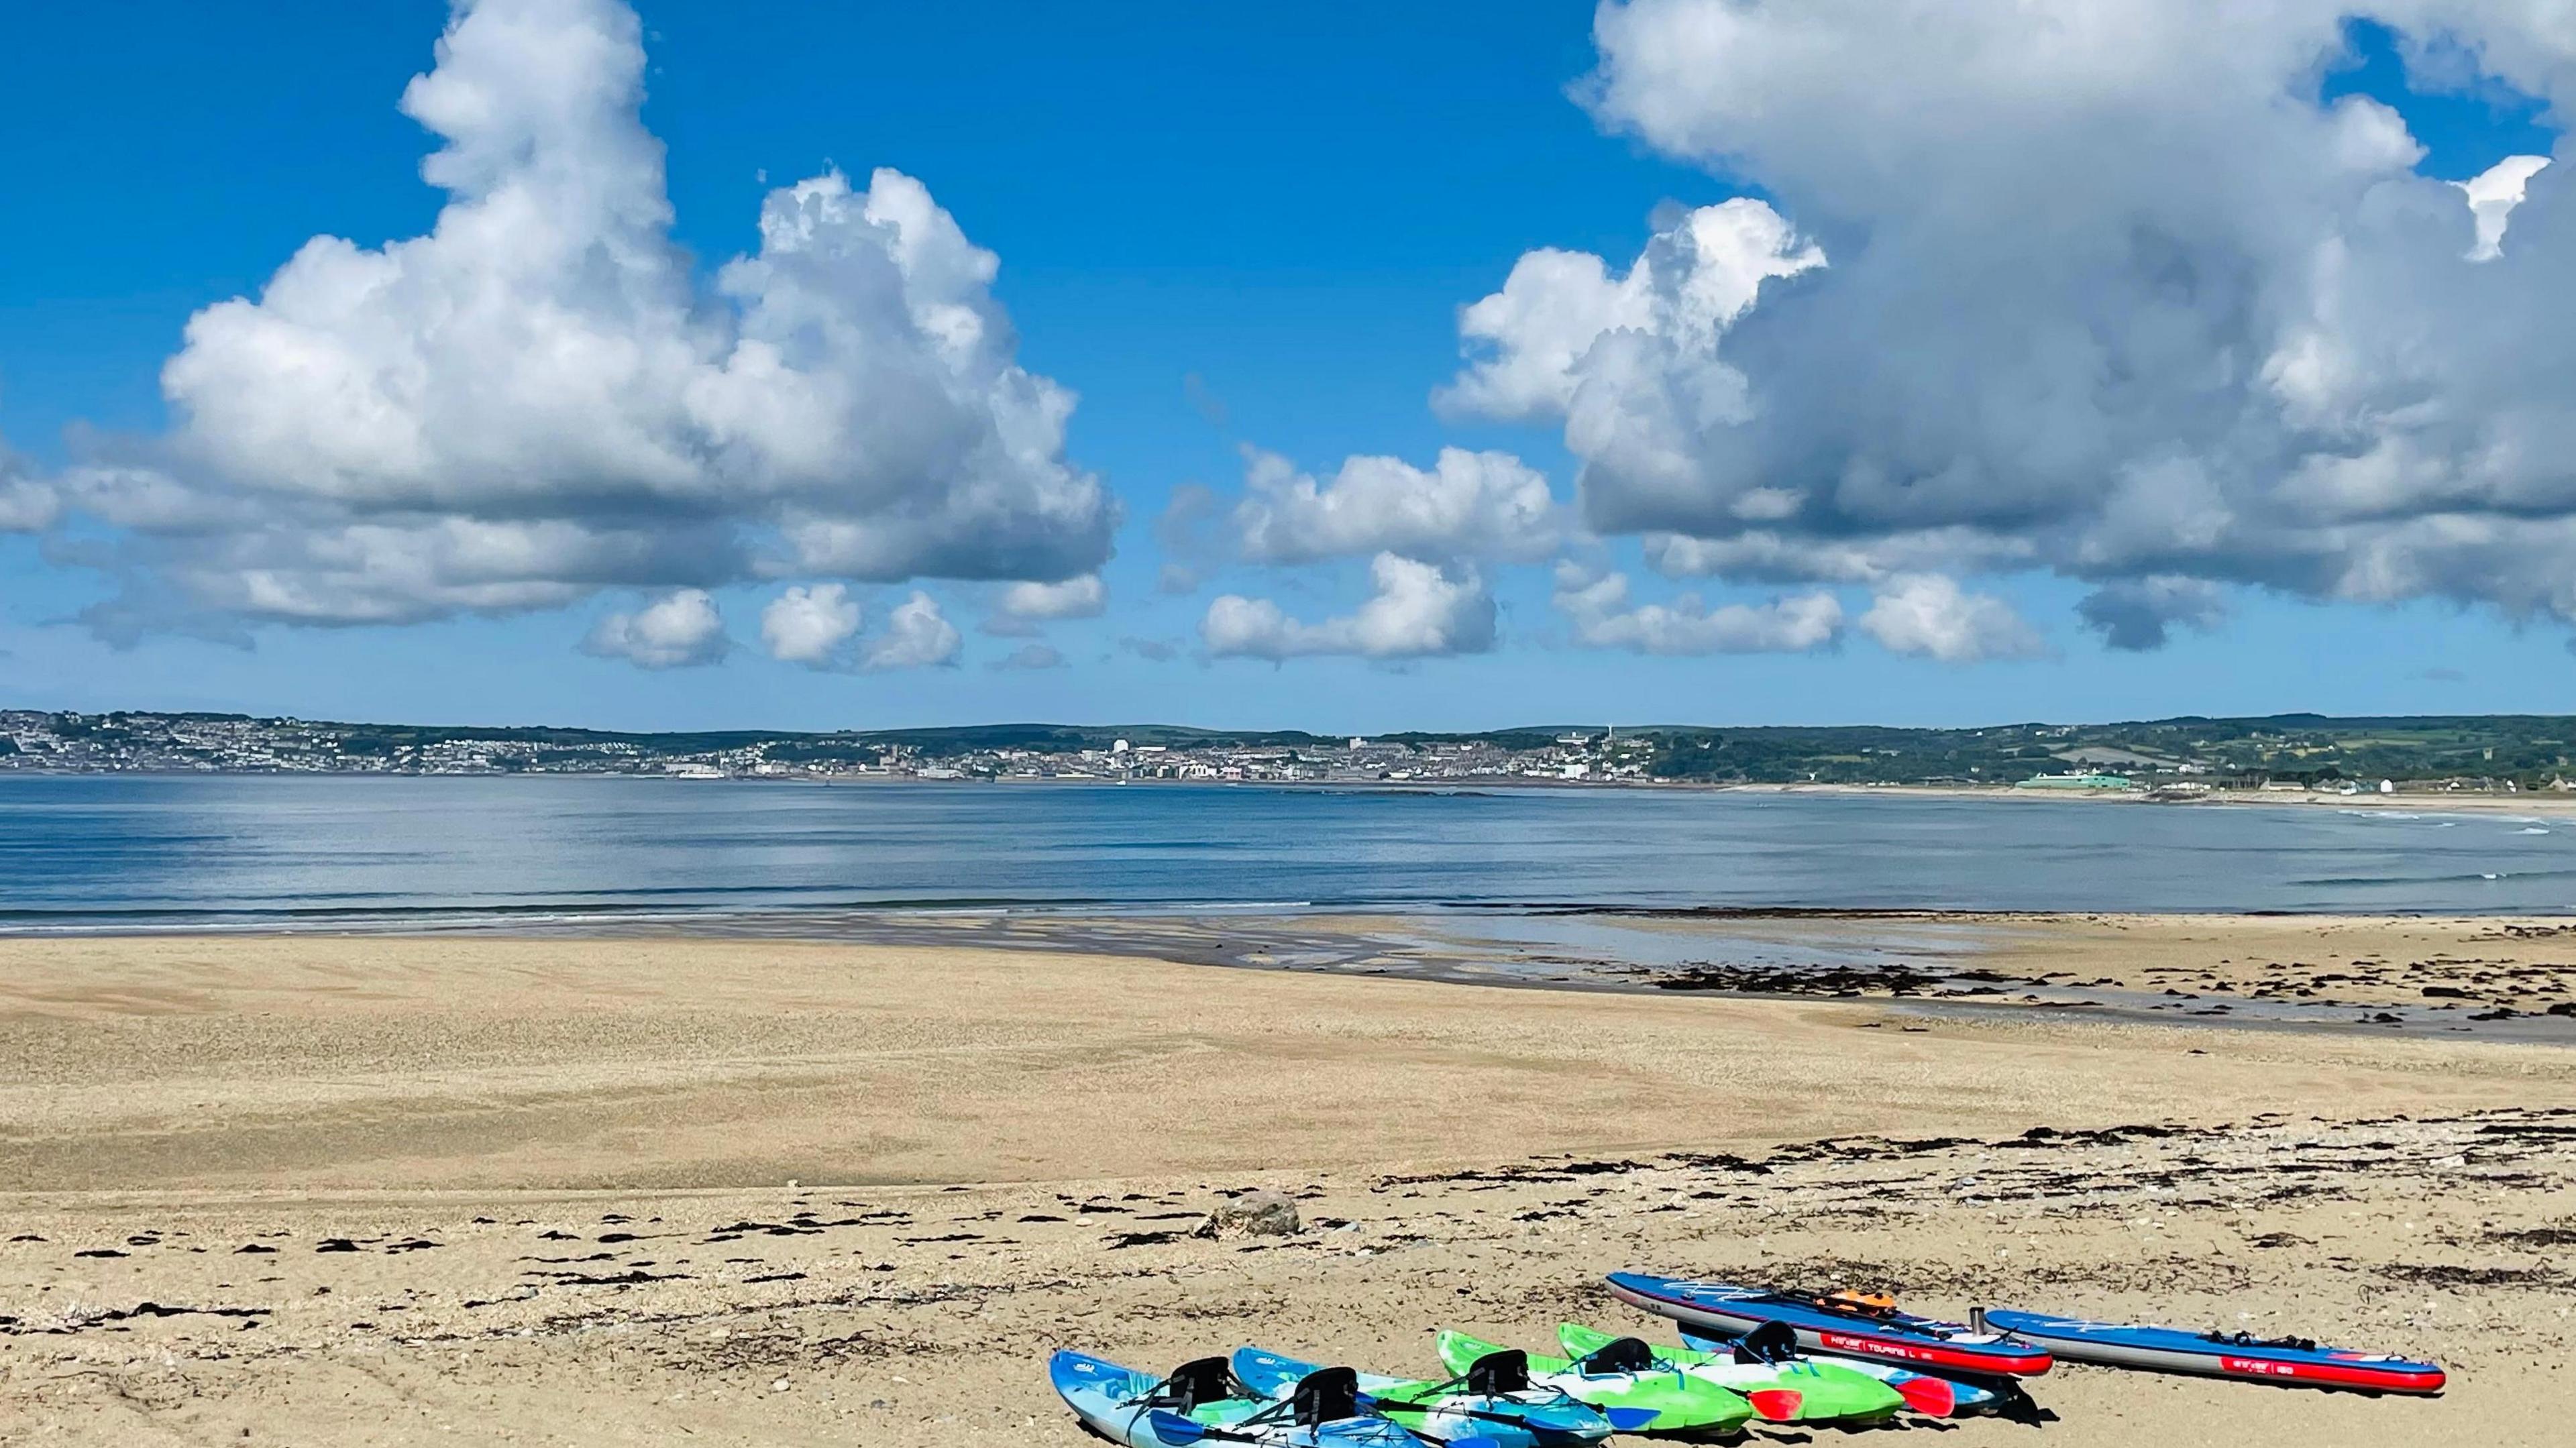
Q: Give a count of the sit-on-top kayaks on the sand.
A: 5